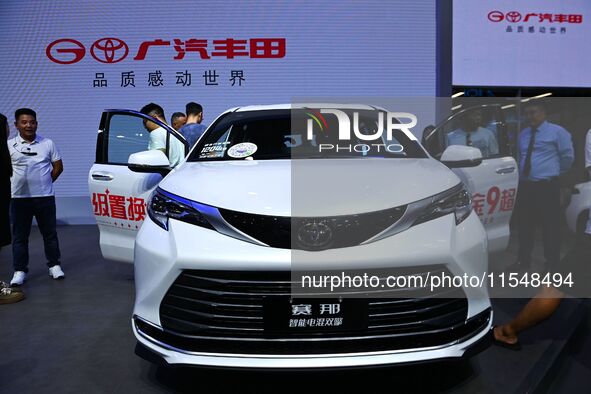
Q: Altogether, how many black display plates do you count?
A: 1